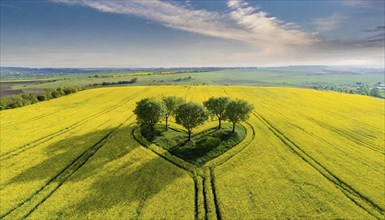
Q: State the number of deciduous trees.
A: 5